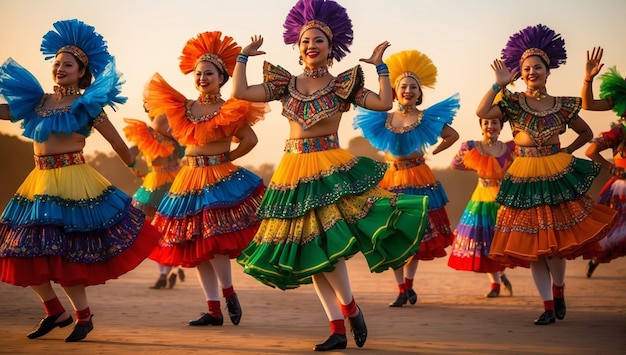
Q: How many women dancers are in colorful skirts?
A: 8